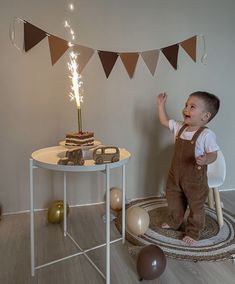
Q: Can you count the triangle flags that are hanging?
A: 8